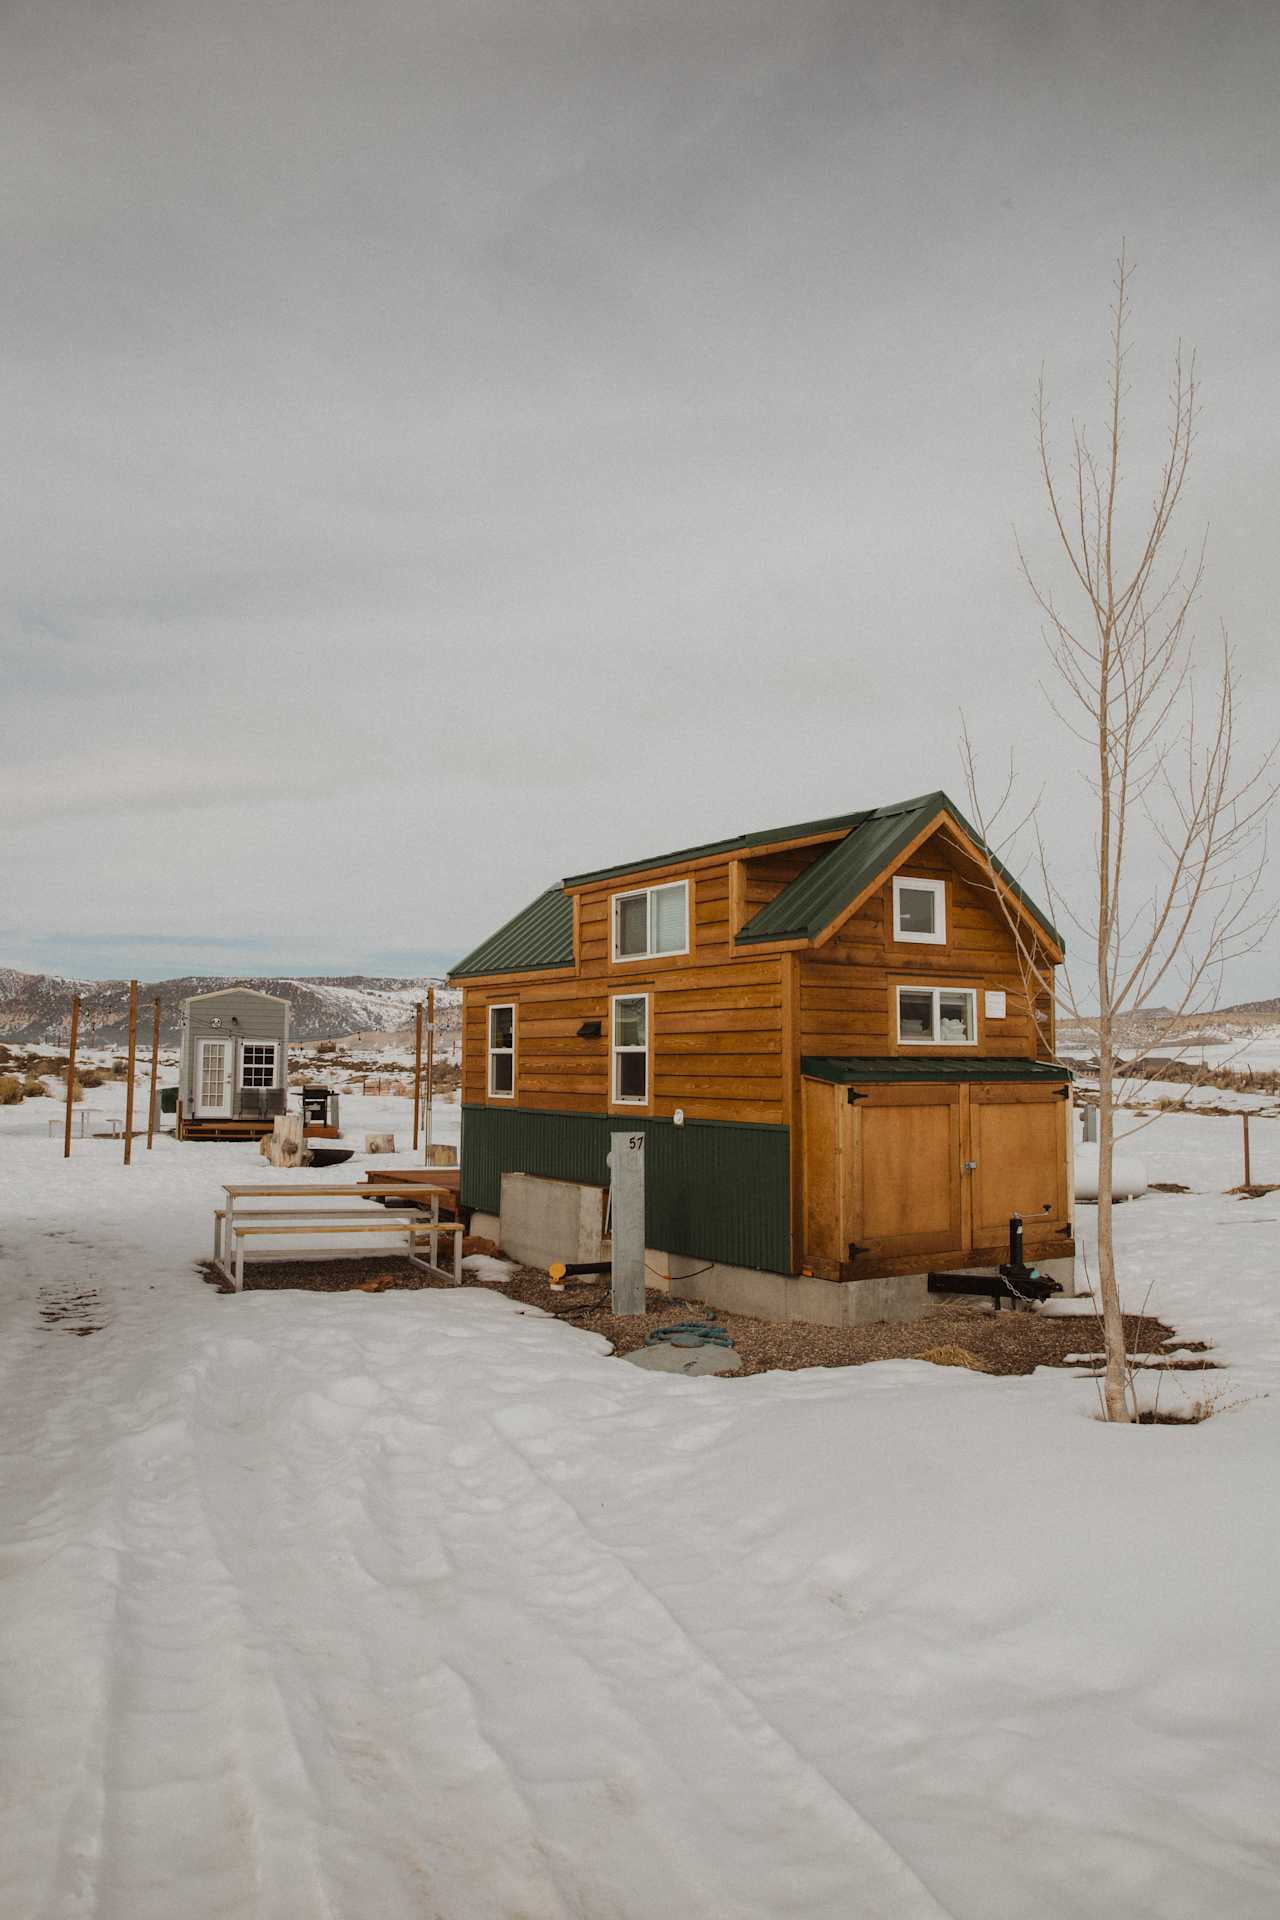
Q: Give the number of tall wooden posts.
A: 5